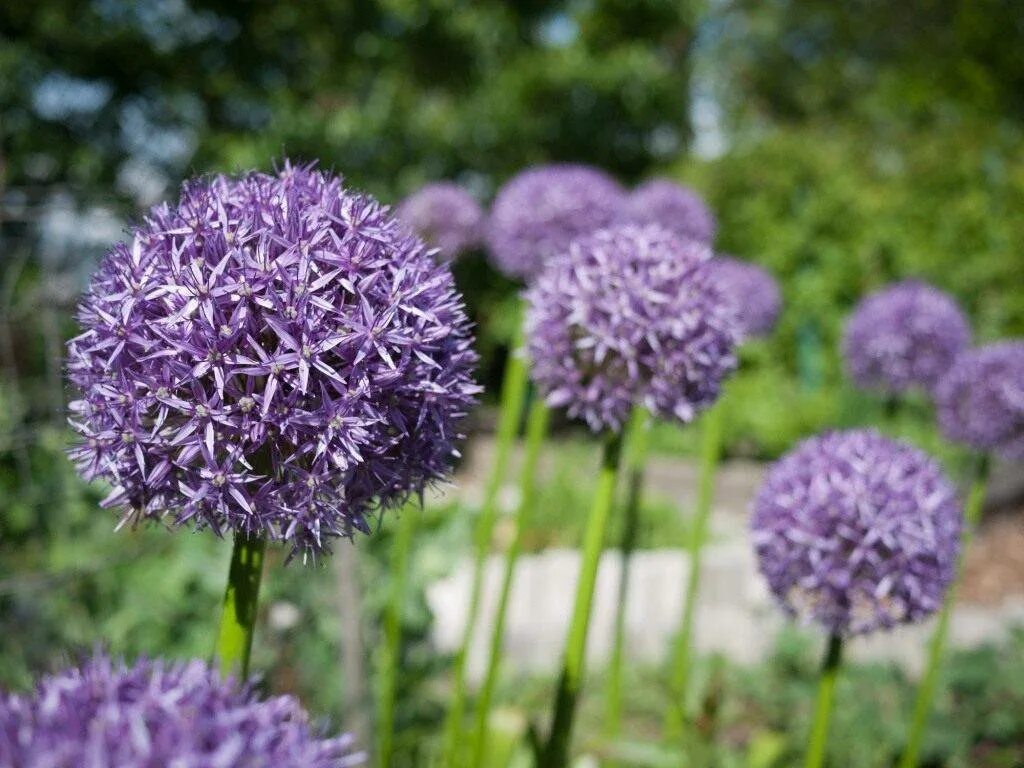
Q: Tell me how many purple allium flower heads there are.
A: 10